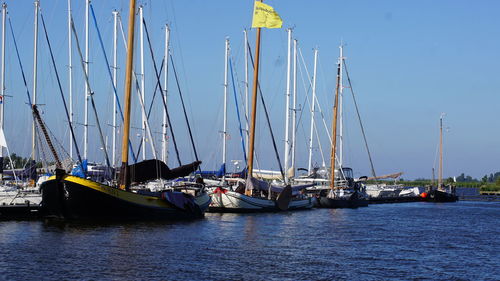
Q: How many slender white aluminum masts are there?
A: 13